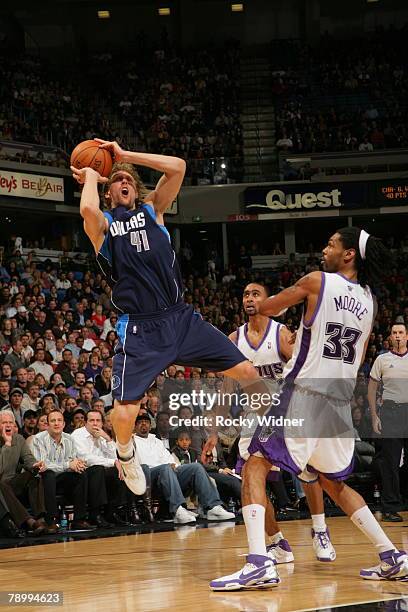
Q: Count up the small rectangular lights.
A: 3